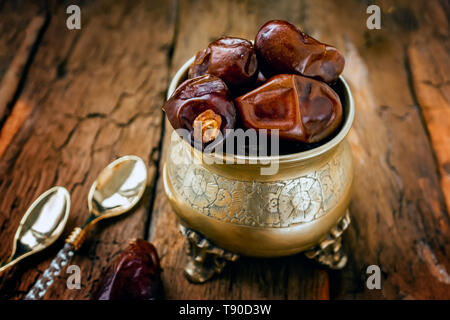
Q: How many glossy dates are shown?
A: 5